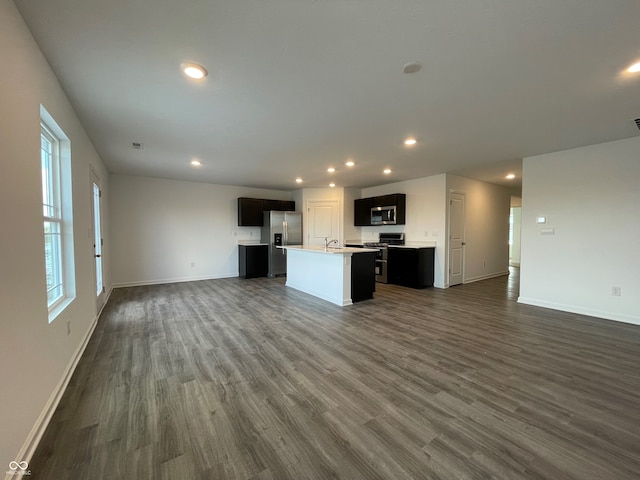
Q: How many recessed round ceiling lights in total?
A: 10